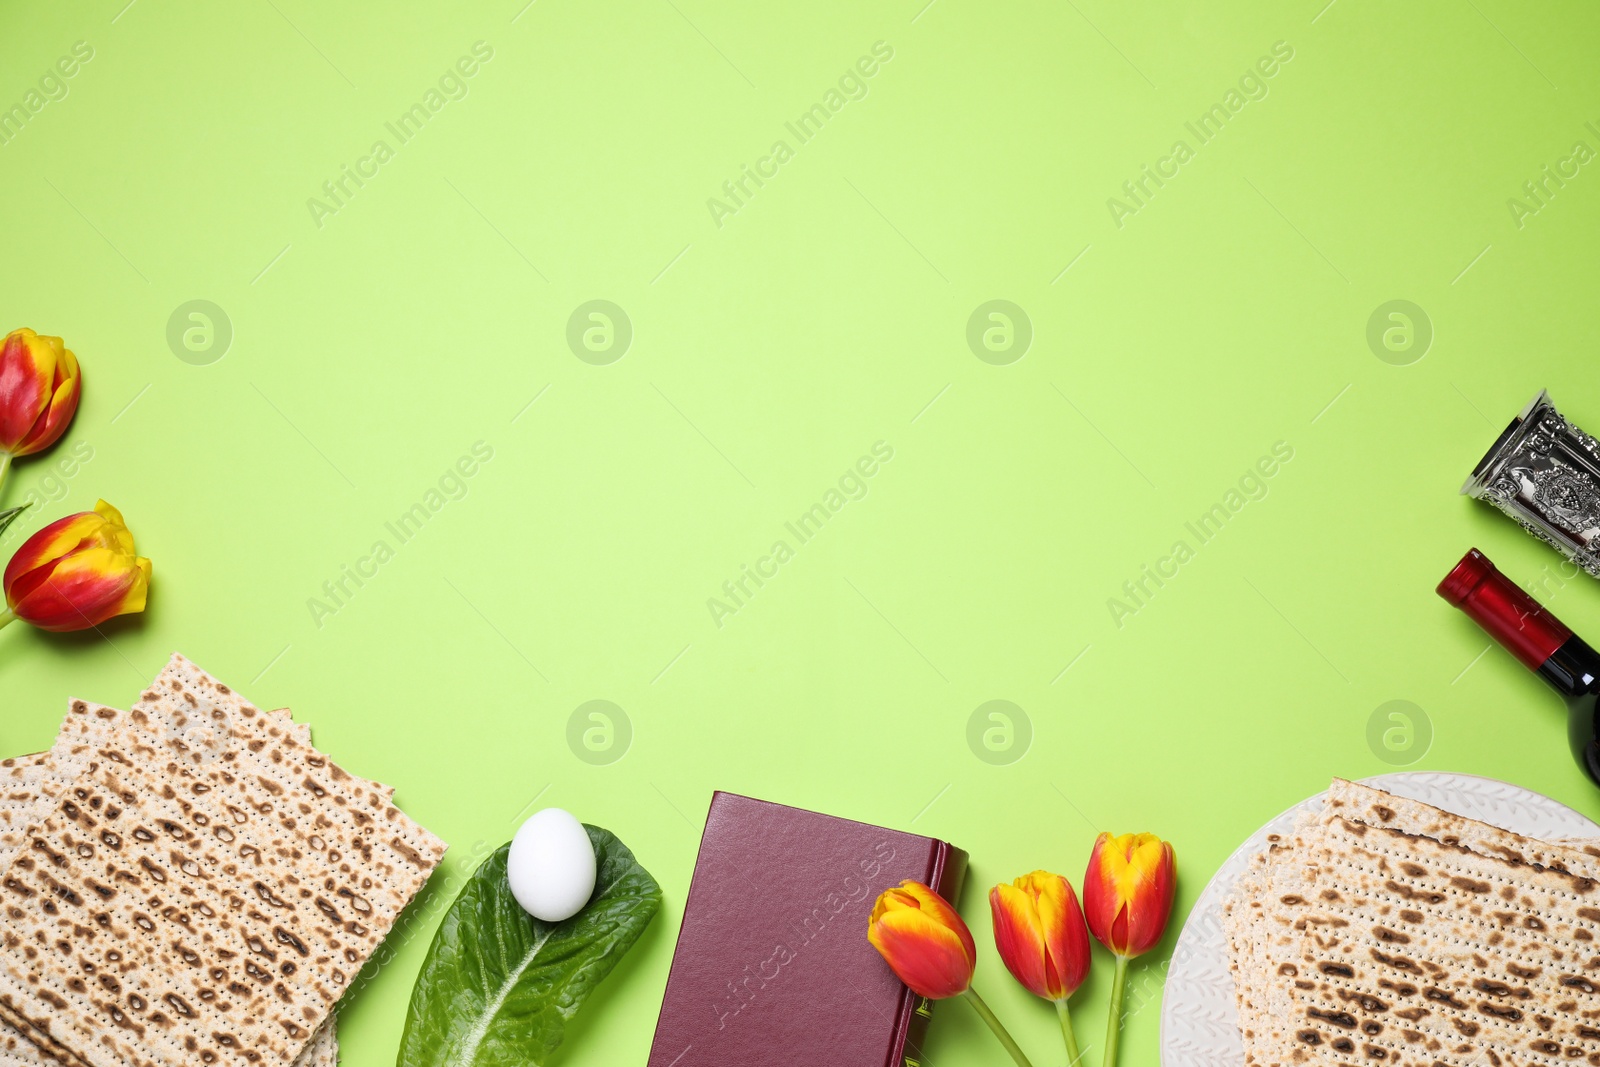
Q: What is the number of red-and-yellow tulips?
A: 5